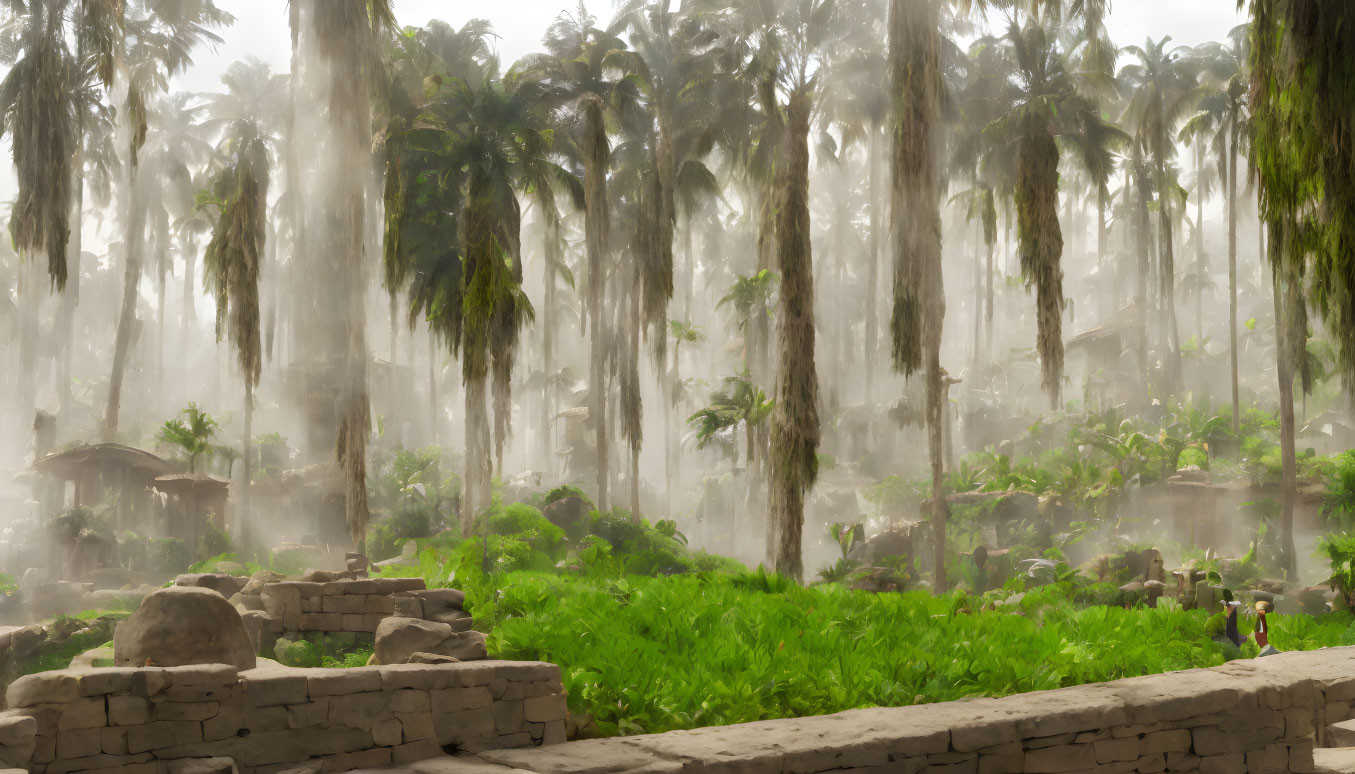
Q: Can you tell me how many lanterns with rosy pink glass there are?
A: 0